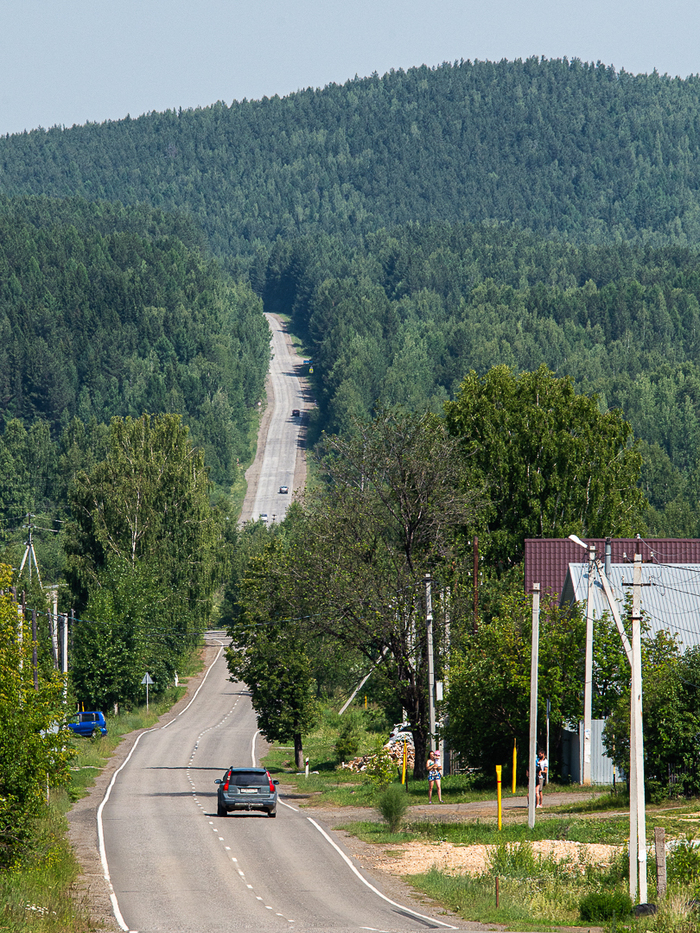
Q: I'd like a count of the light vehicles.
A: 5